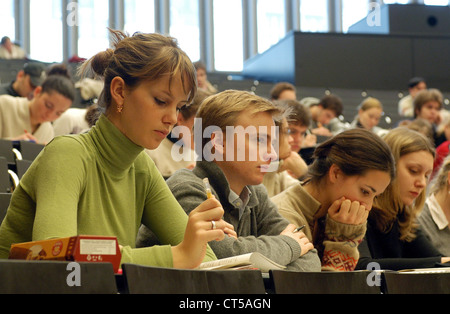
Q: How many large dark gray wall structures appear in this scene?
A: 2